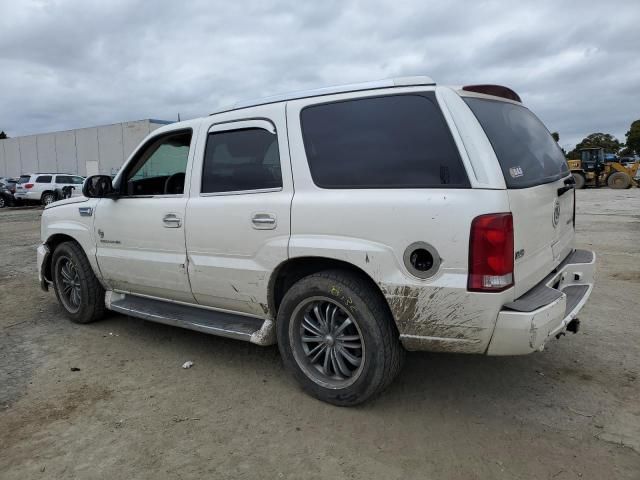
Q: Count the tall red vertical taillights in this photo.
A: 1